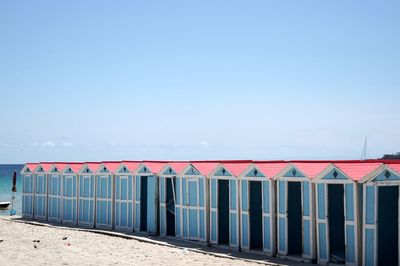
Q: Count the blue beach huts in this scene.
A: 15